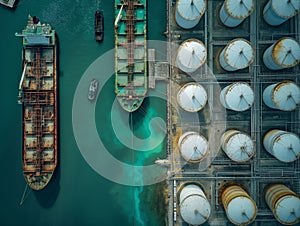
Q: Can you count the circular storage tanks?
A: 15